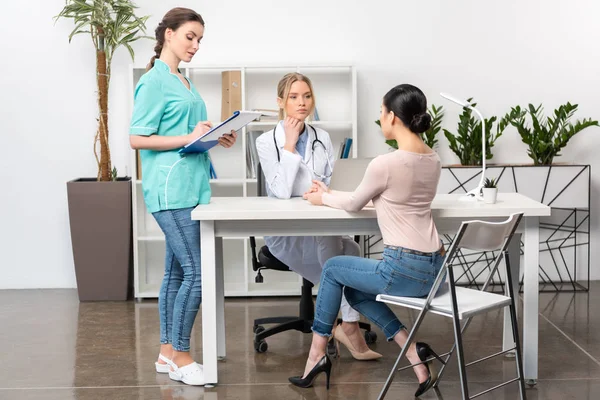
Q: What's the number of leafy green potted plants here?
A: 5